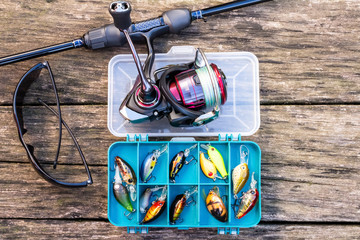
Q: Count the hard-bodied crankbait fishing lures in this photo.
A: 12